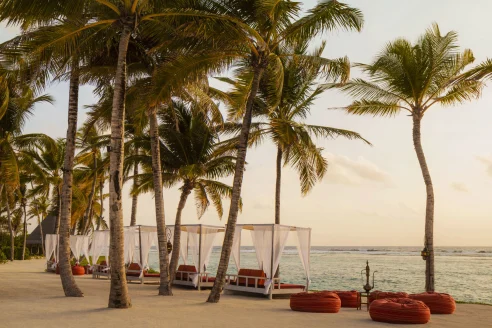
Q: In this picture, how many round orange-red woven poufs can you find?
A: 5